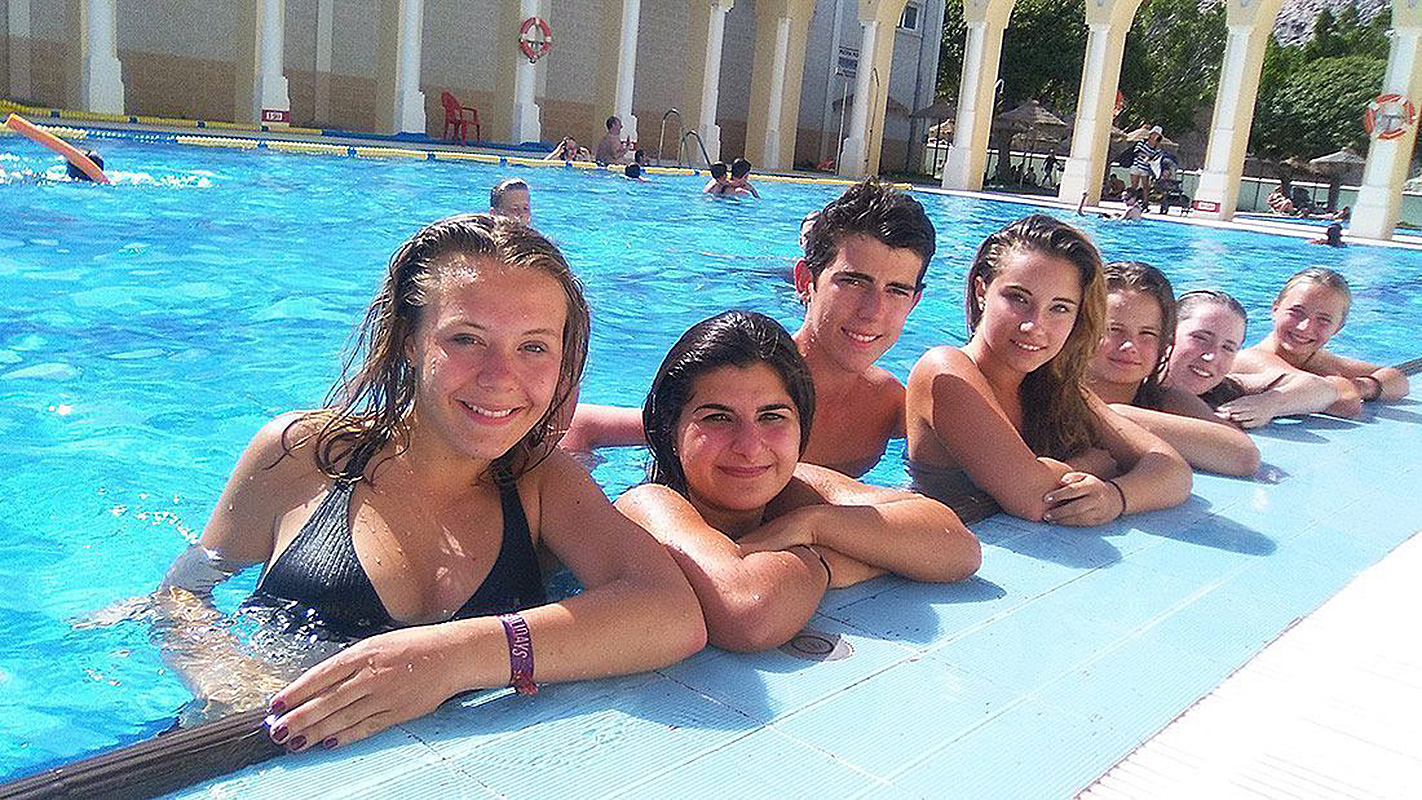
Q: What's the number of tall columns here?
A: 12